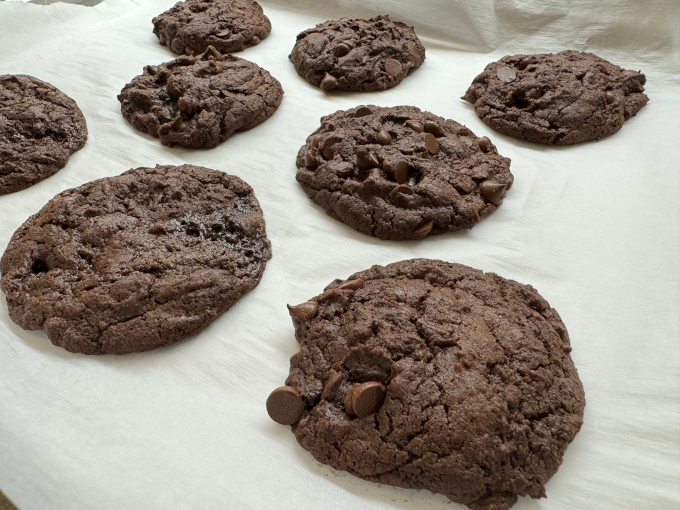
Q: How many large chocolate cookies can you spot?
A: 8